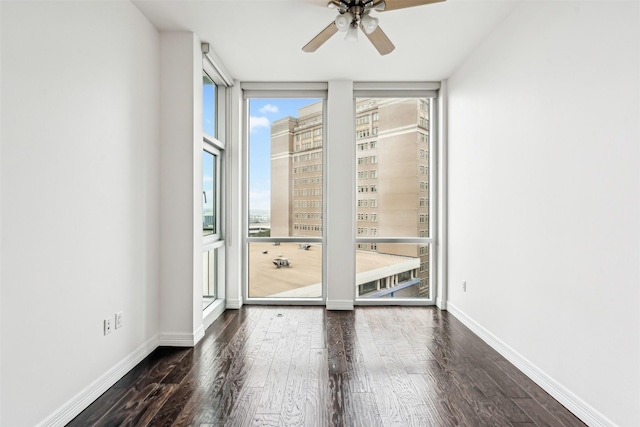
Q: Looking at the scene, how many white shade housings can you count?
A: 3